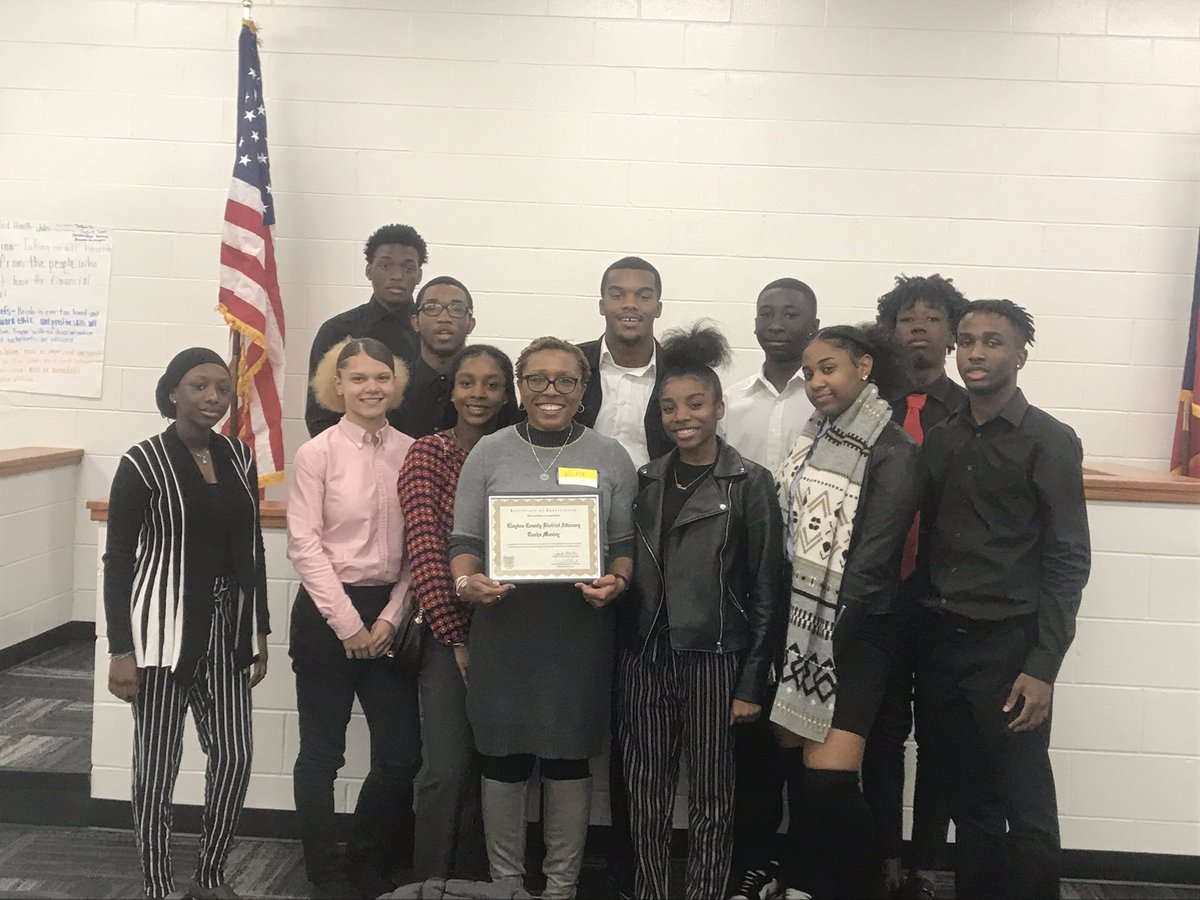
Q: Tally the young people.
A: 11